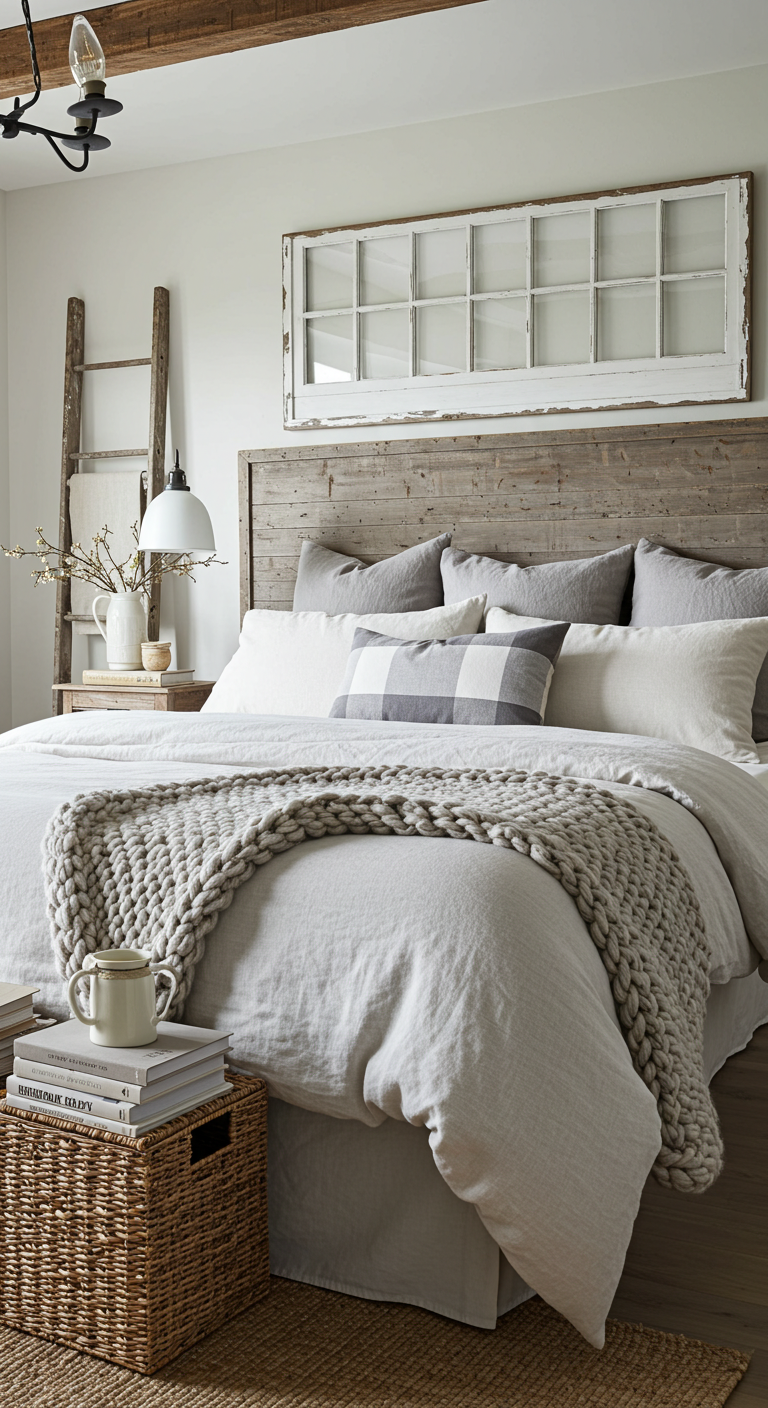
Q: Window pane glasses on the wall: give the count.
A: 14